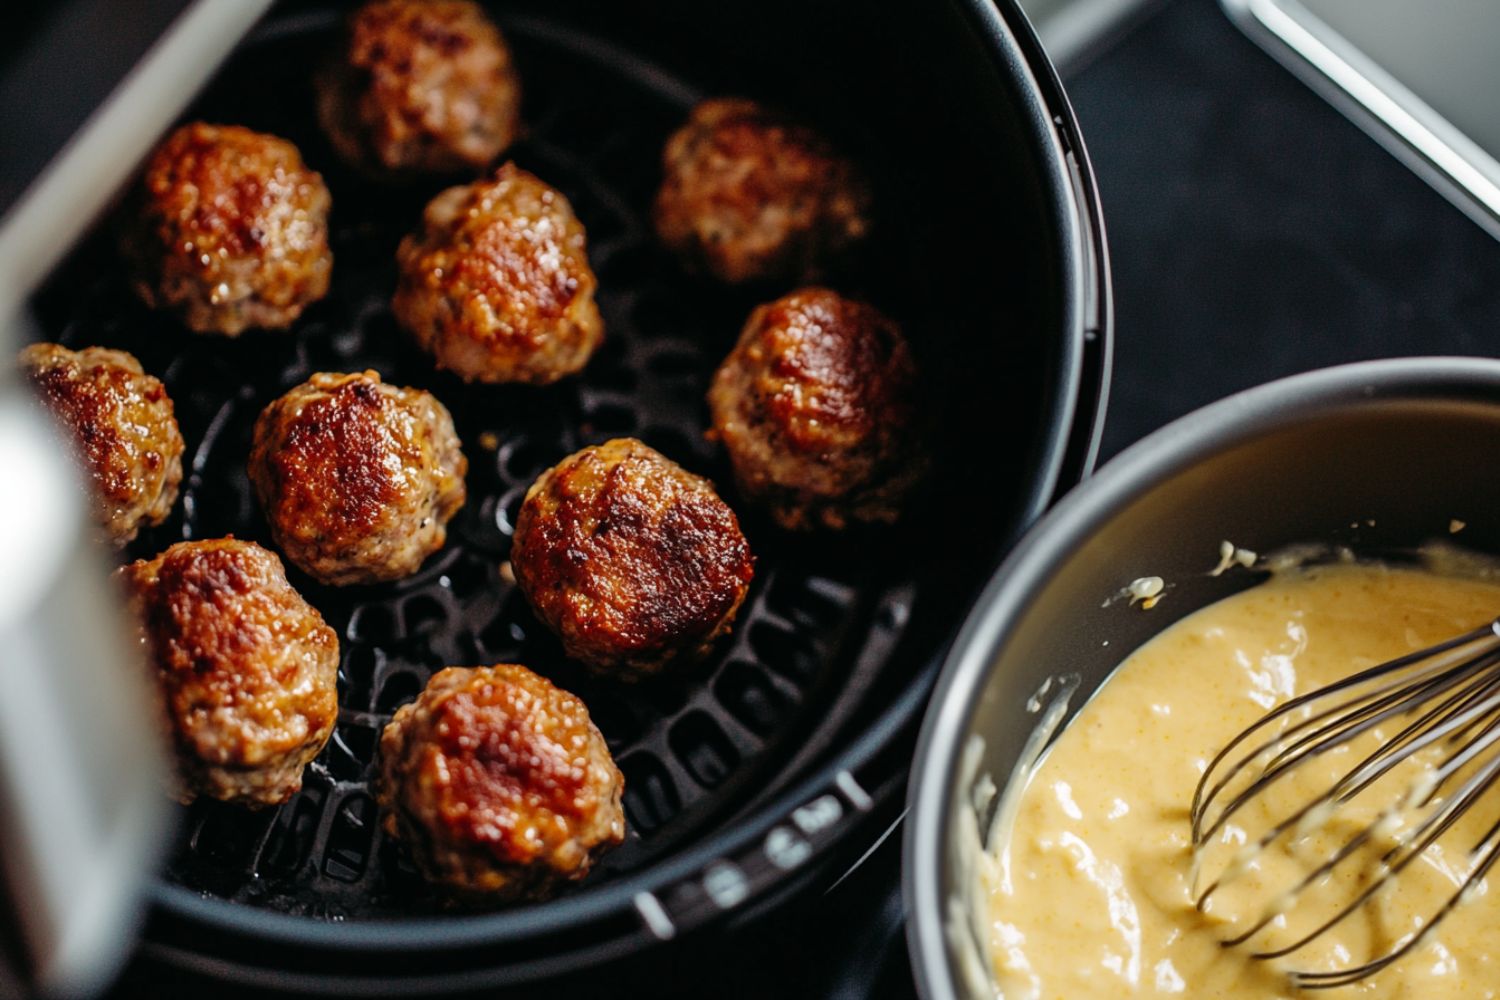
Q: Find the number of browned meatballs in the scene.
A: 10